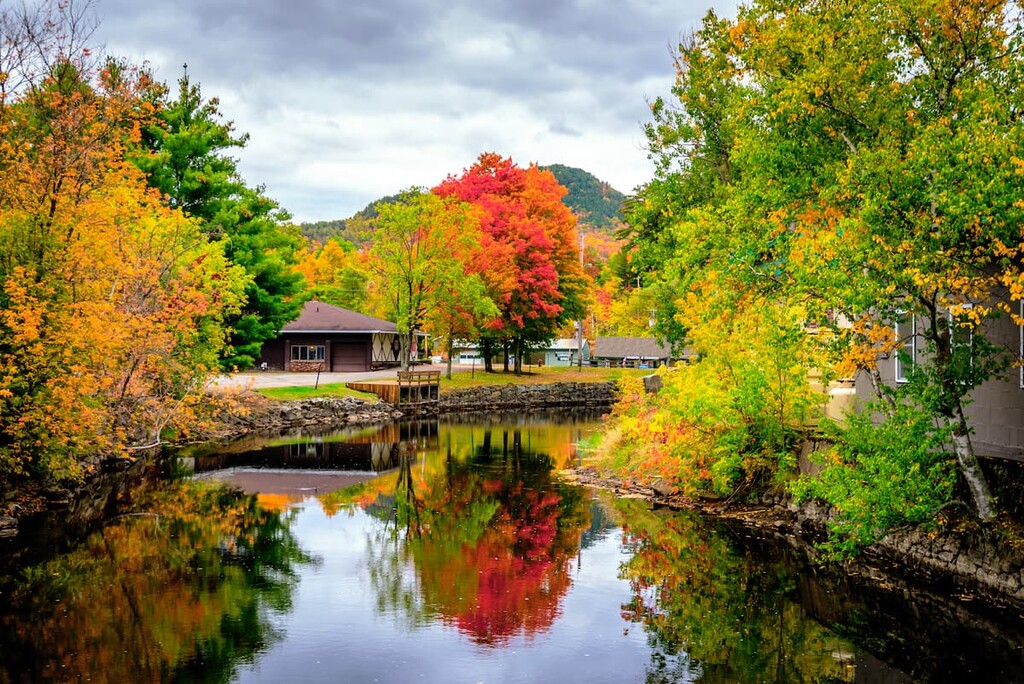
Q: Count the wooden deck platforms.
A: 1